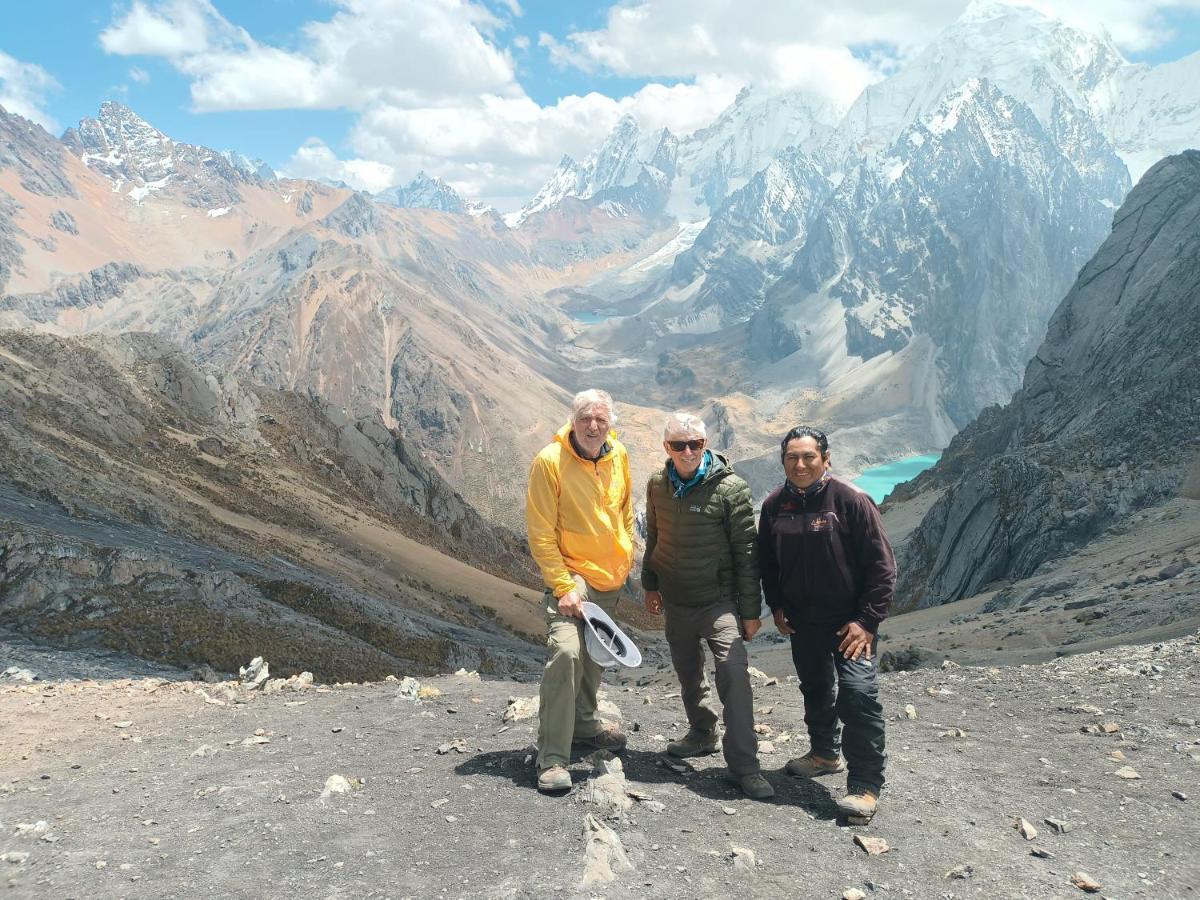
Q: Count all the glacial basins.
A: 2